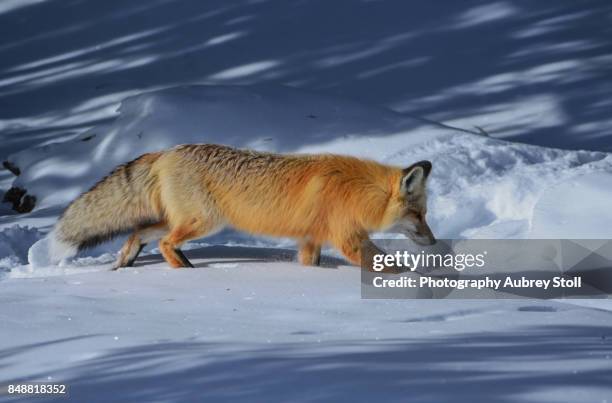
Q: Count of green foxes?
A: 0